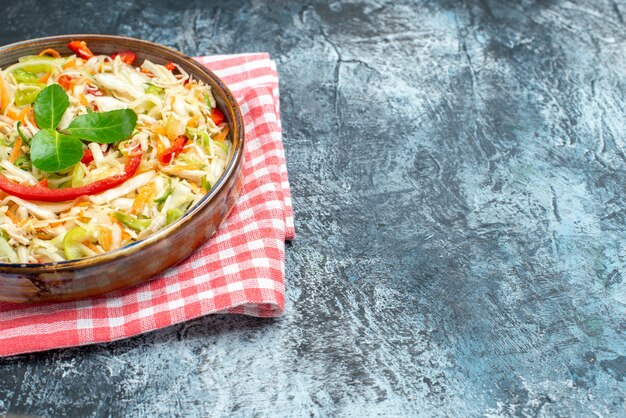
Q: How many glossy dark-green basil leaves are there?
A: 3